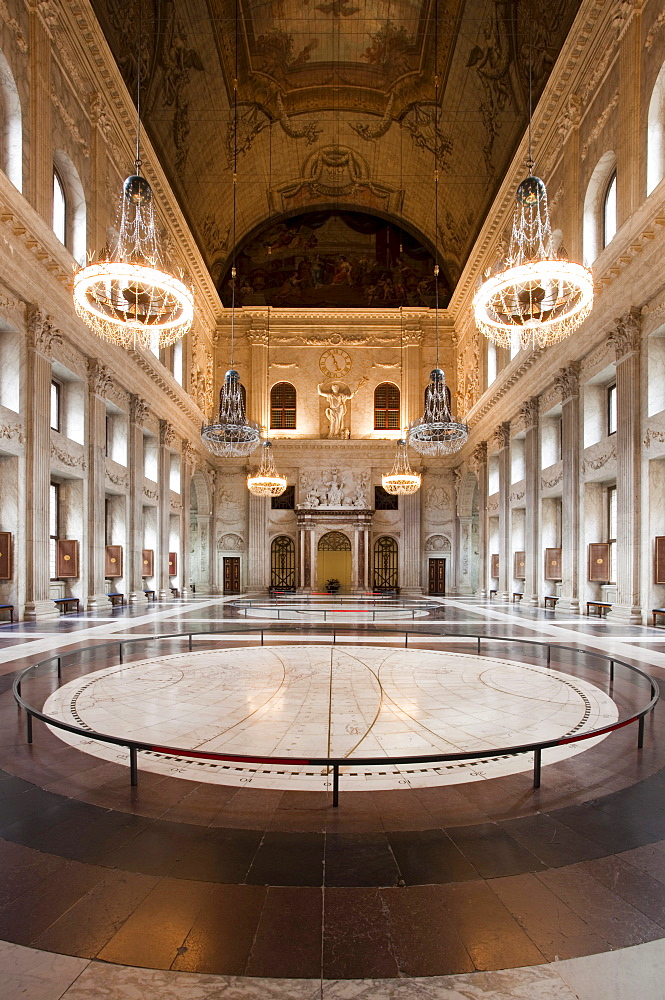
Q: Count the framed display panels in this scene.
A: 10